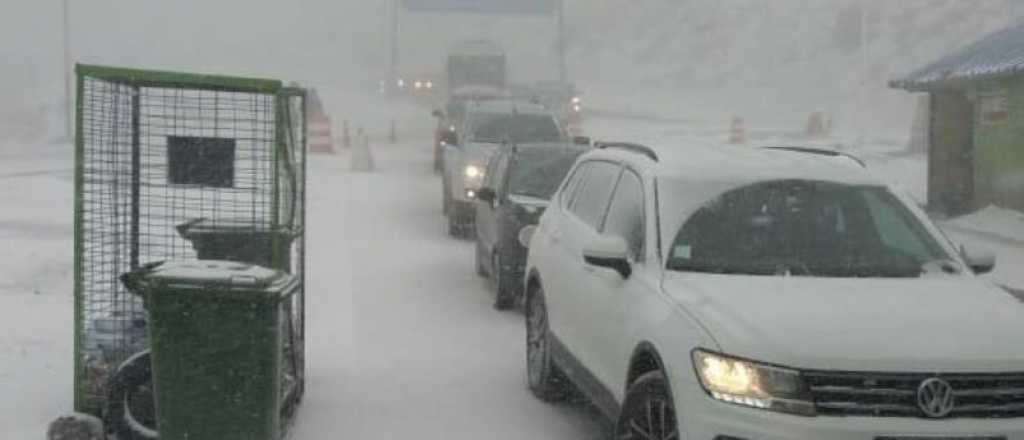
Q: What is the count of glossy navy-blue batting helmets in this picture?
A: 0